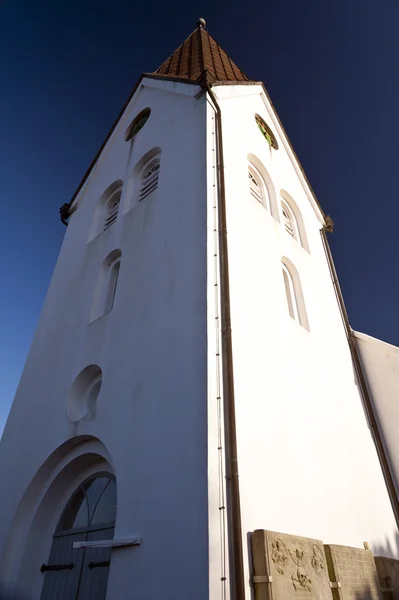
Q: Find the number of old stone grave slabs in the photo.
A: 3